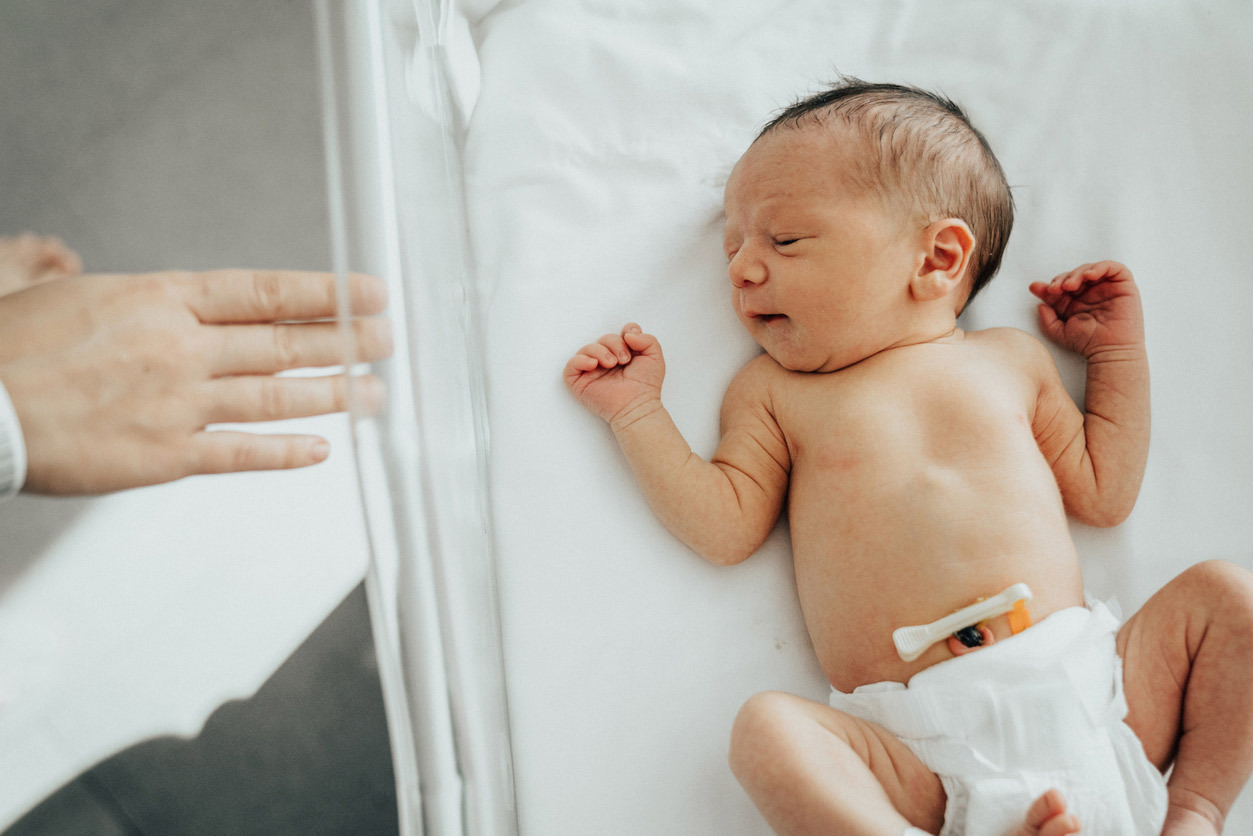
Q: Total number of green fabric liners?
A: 0